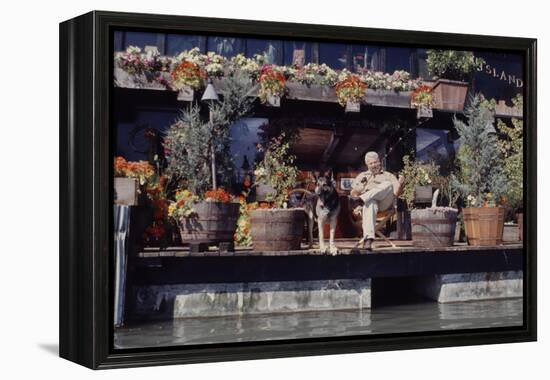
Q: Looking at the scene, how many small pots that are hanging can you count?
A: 4